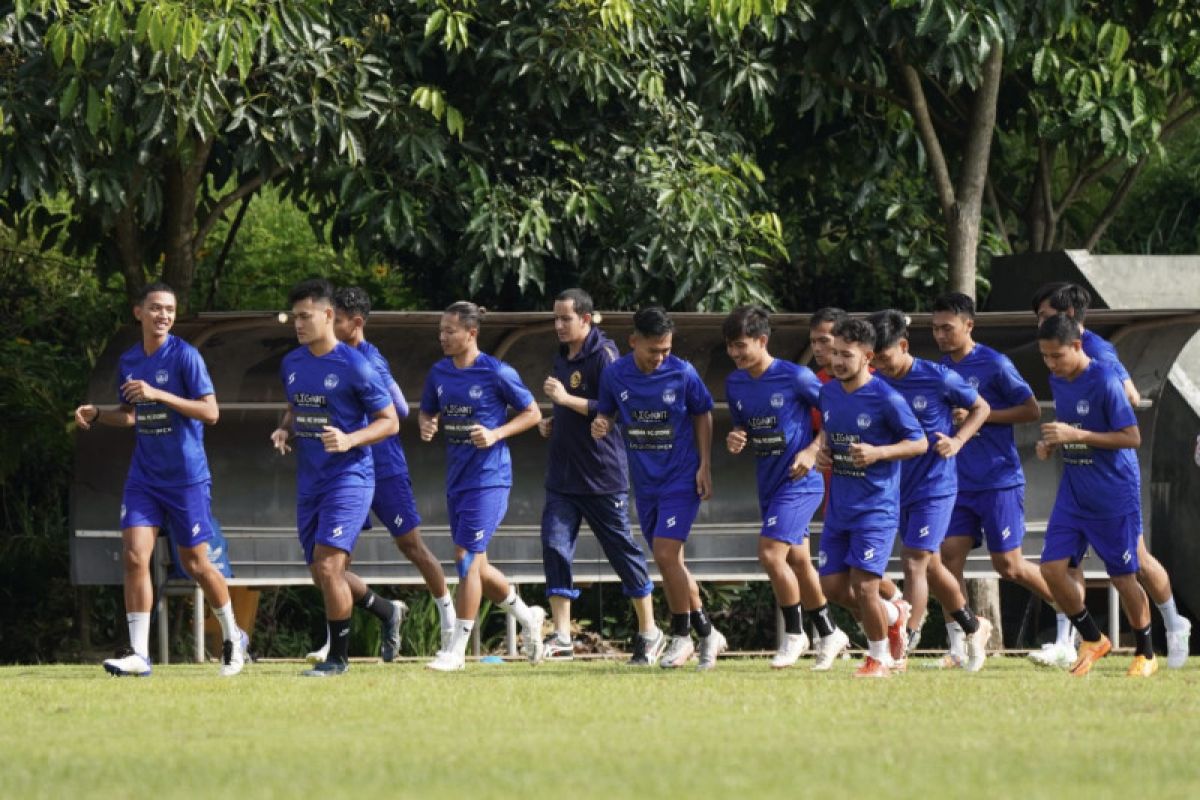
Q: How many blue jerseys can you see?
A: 11